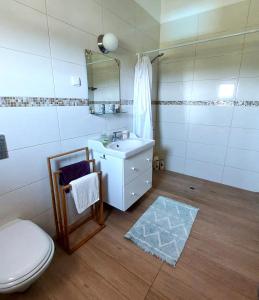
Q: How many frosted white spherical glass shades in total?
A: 1